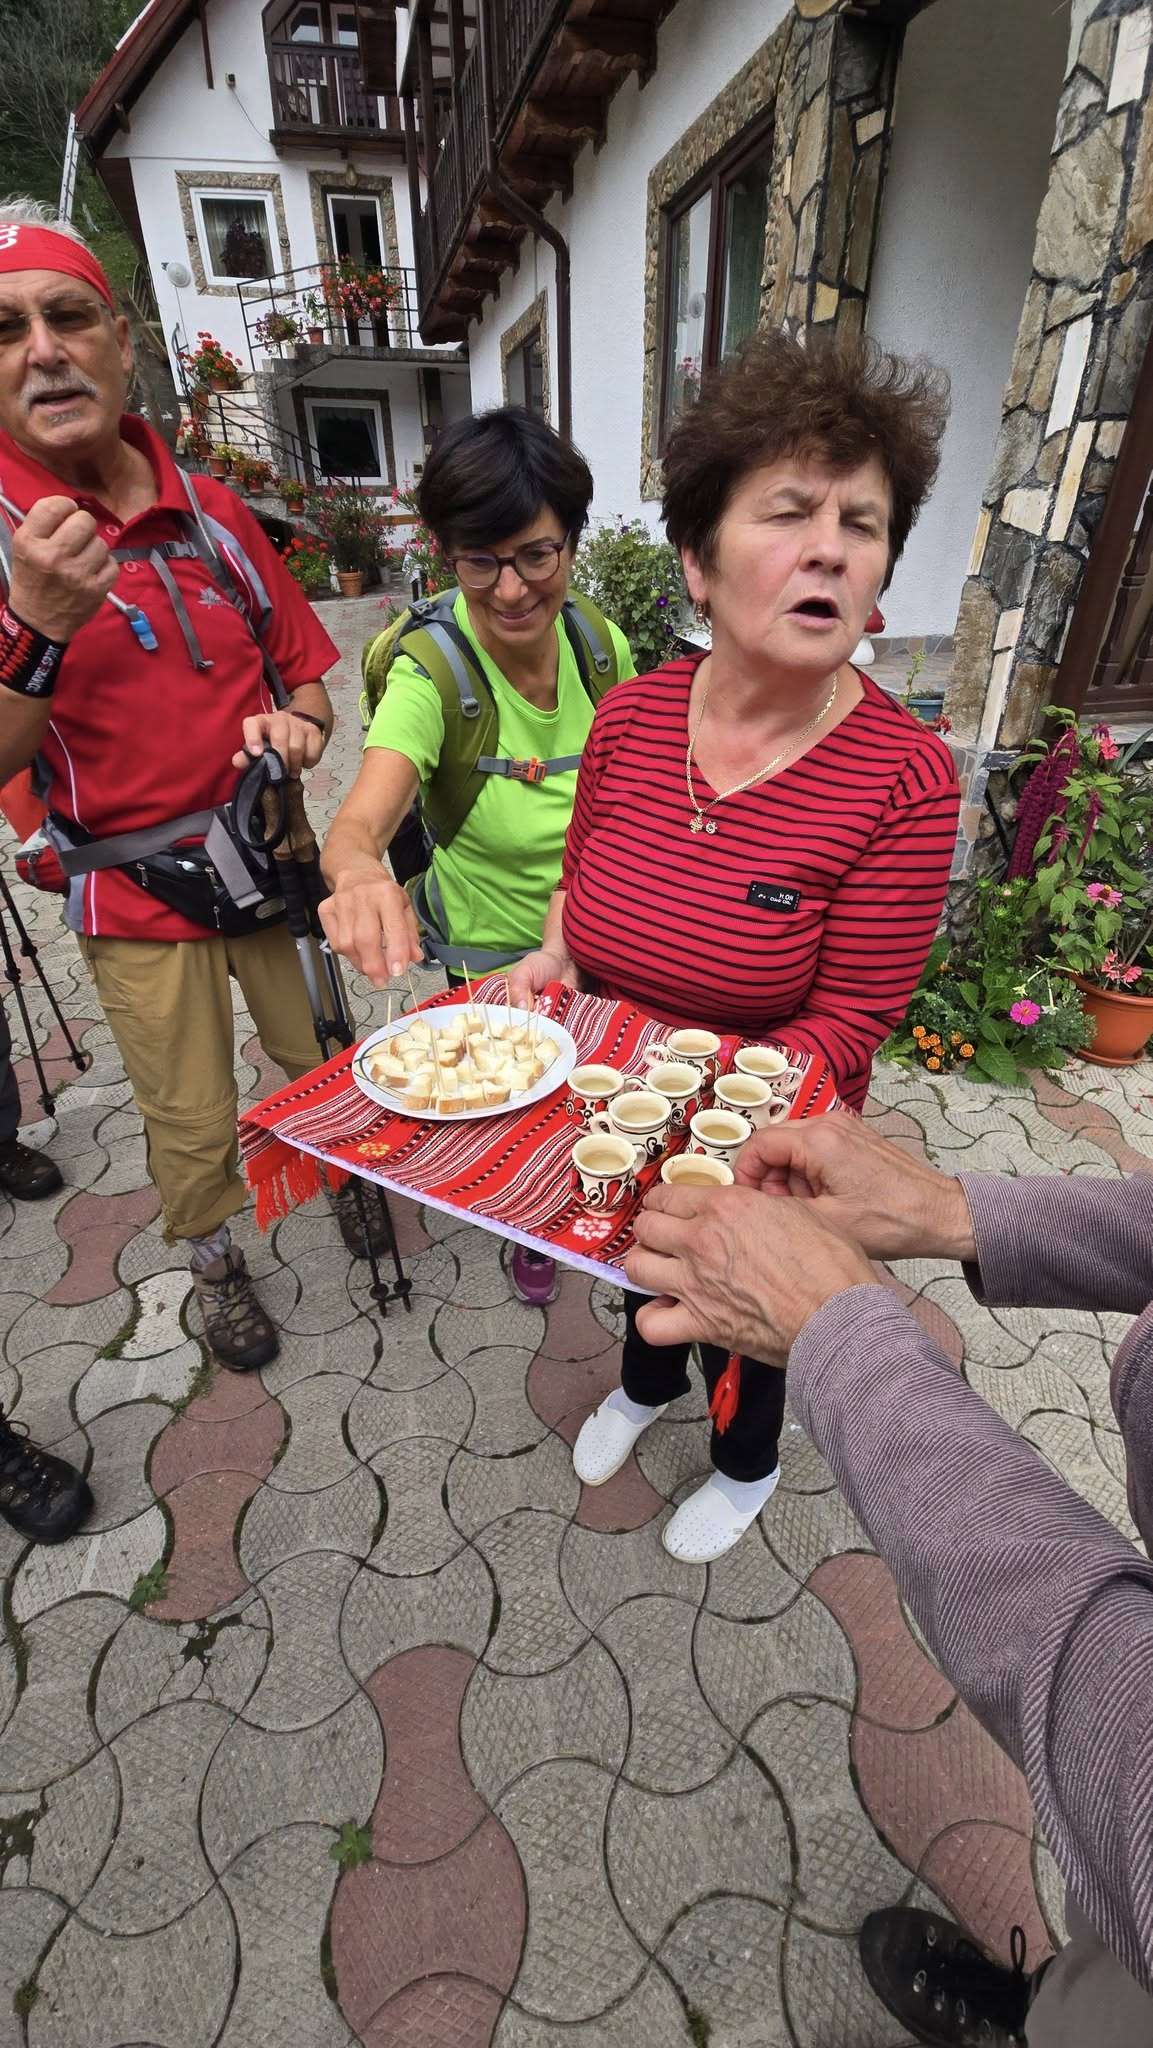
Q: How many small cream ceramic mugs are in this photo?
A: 9